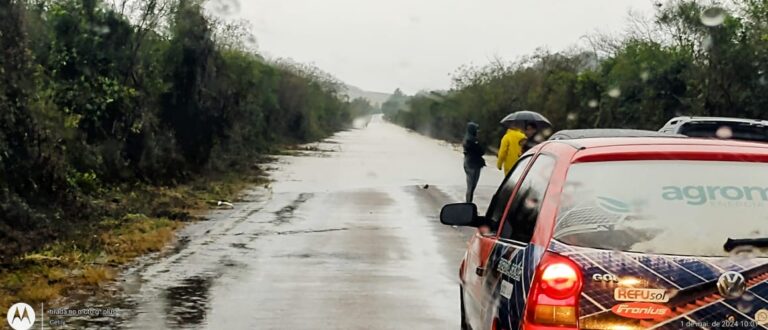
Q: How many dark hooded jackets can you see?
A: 1